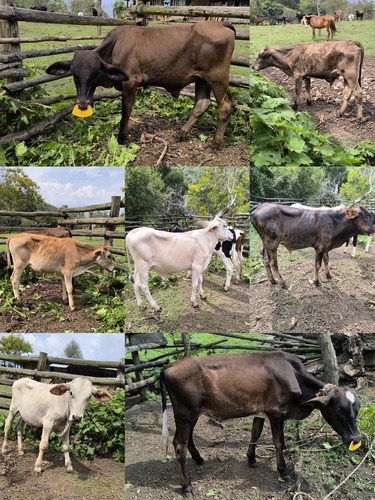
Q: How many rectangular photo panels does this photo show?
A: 7